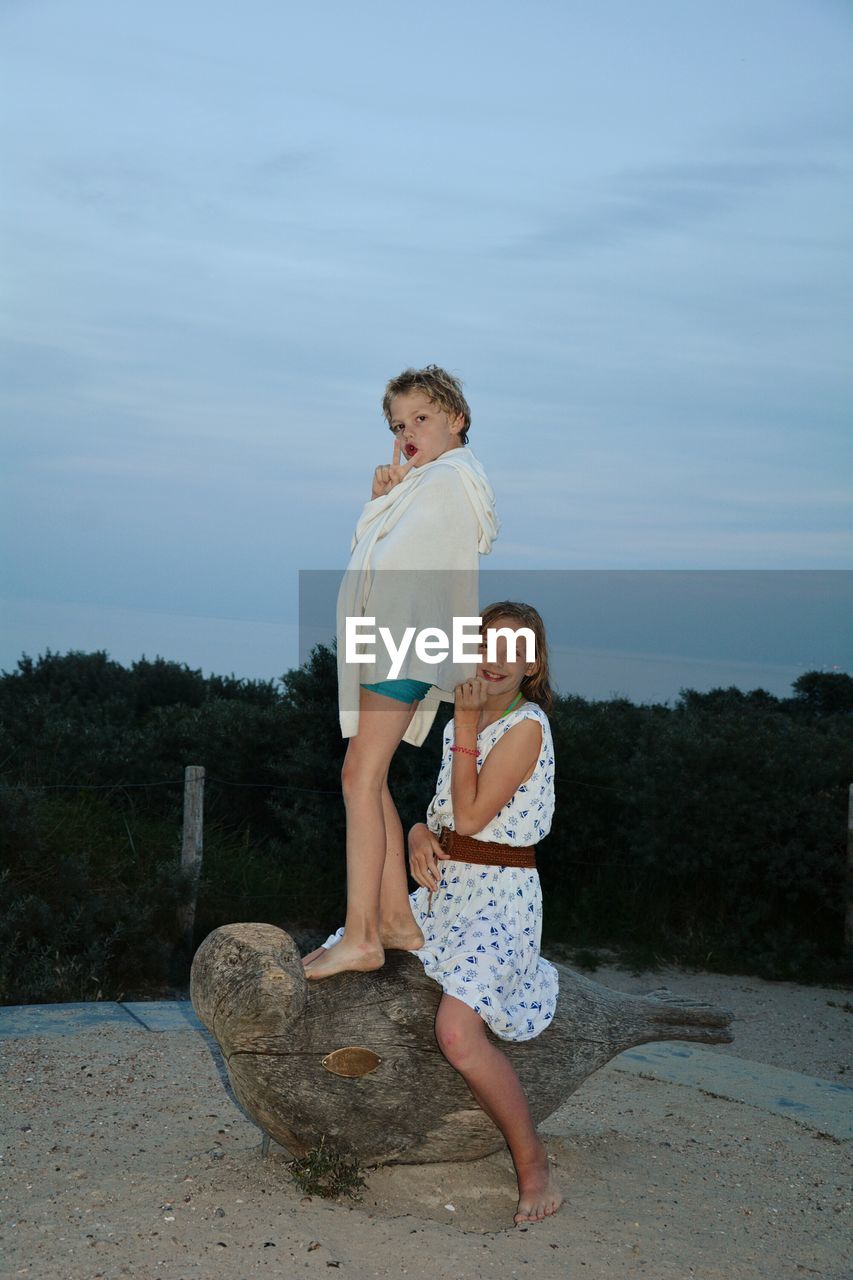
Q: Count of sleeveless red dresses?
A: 0